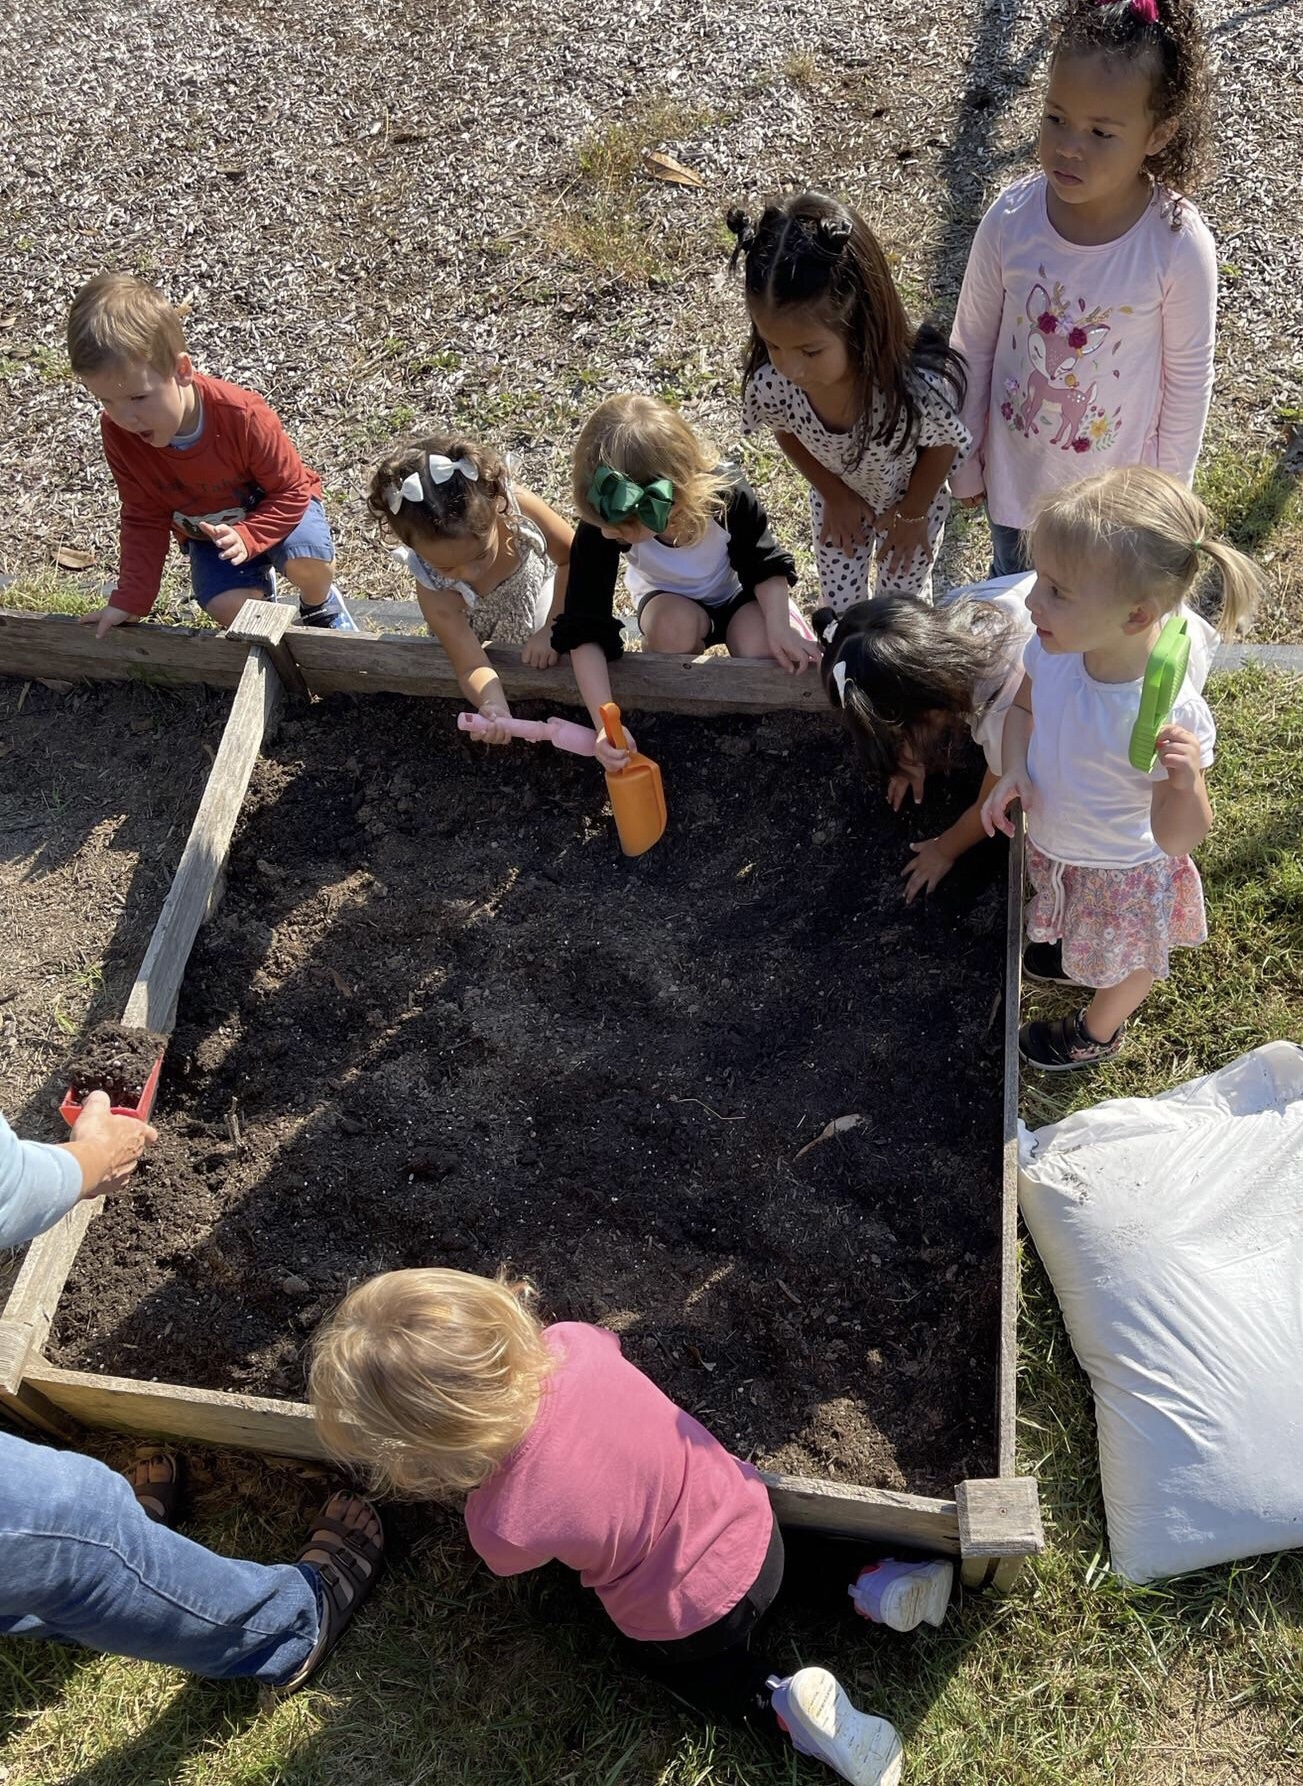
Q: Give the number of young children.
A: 8